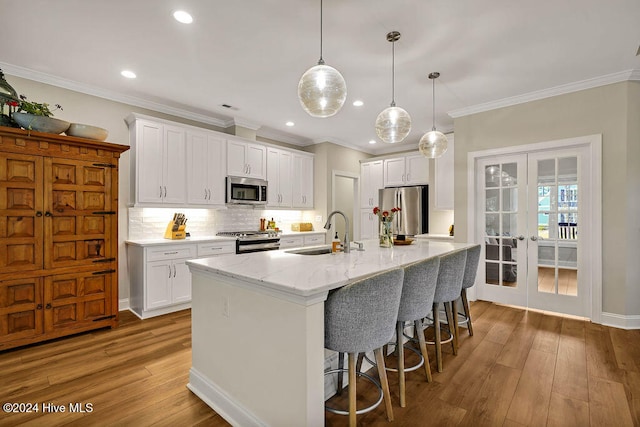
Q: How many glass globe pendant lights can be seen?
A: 3